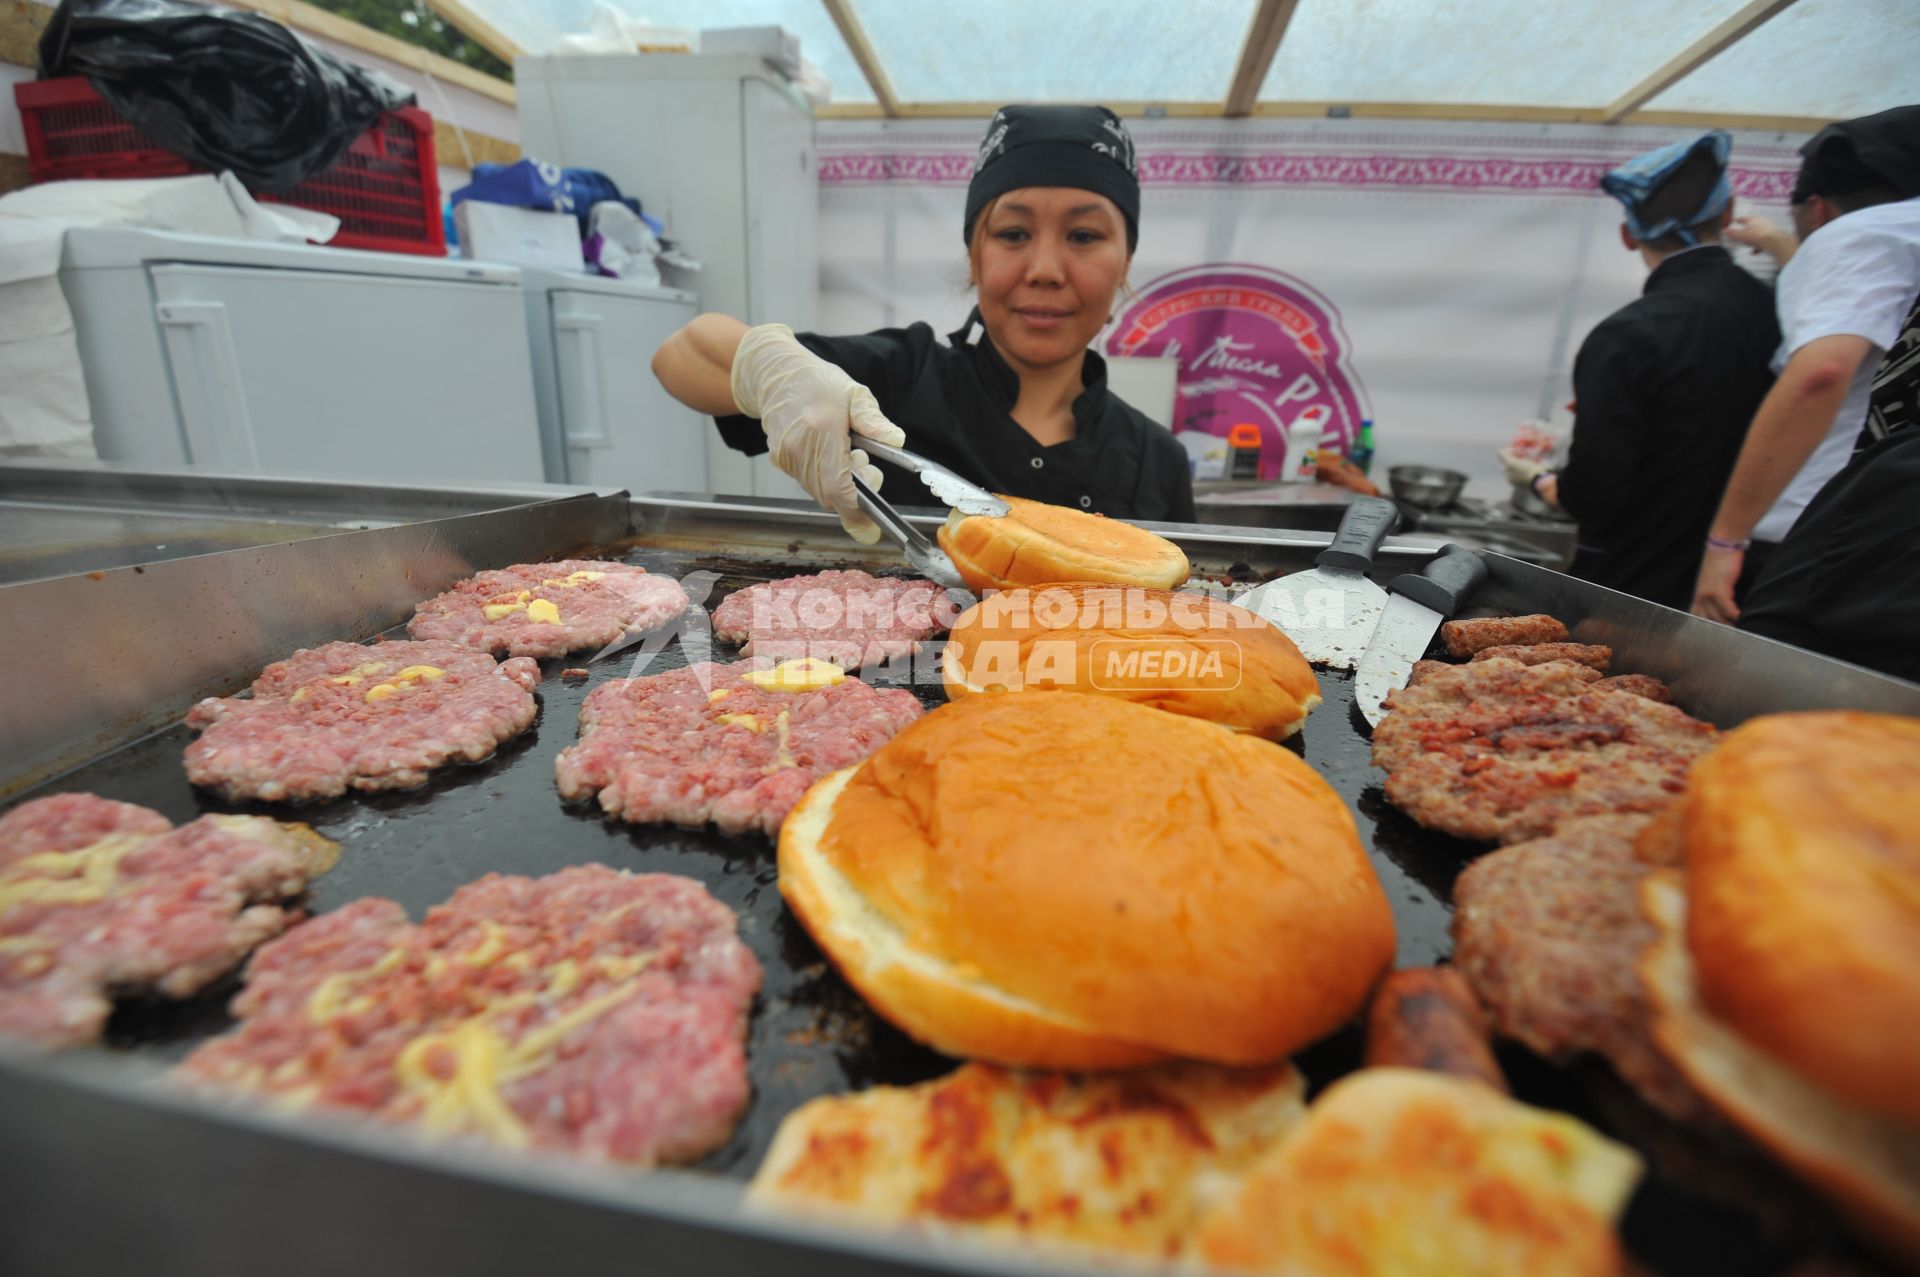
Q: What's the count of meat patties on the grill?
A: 8